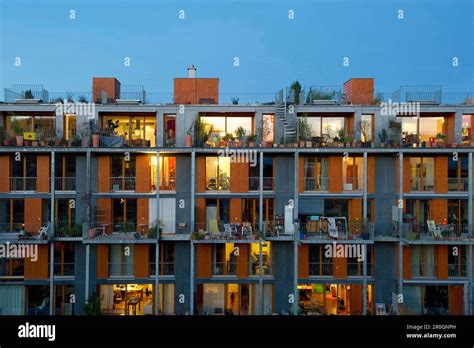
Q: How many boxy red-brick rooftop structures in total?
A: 3